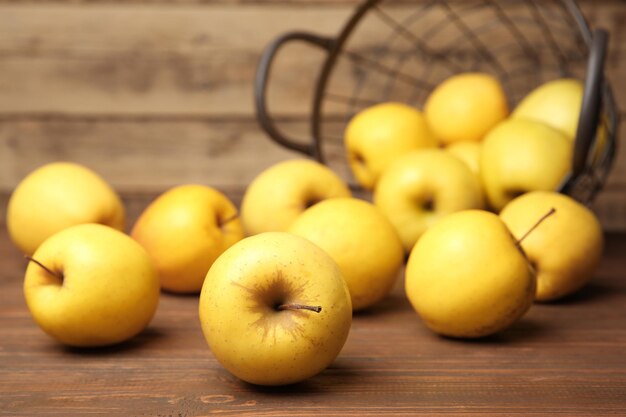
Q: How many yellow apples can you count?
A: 14